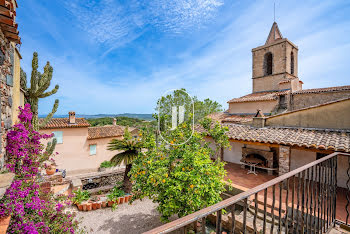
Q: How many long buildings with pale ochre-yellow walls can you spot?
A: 1